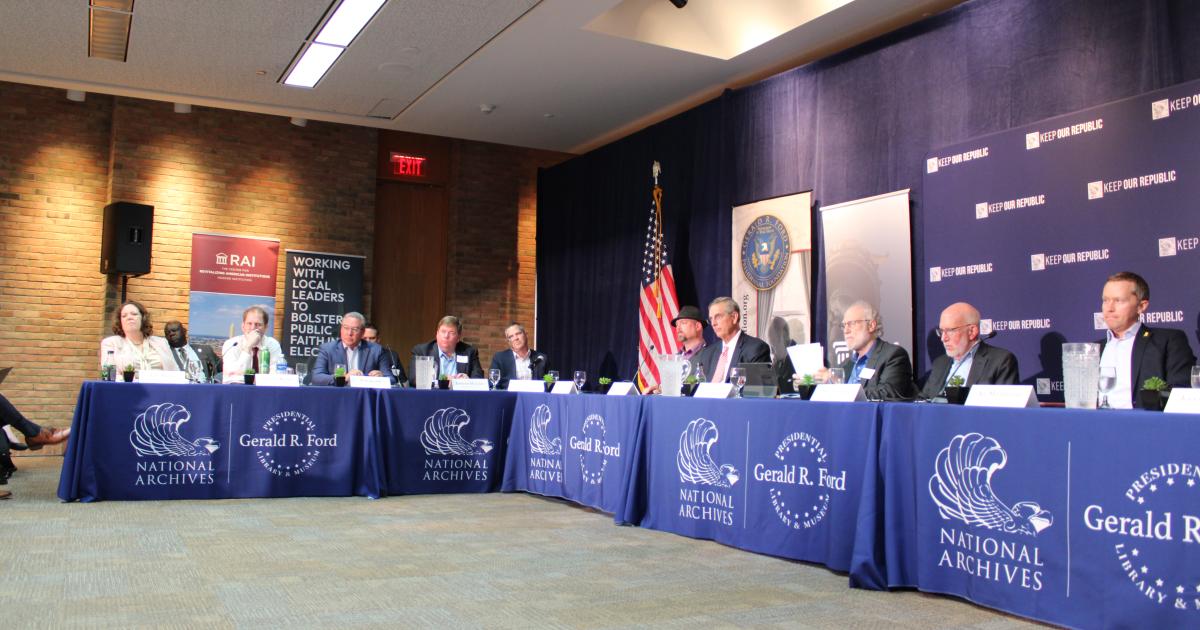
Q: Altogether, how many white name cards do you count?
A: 11